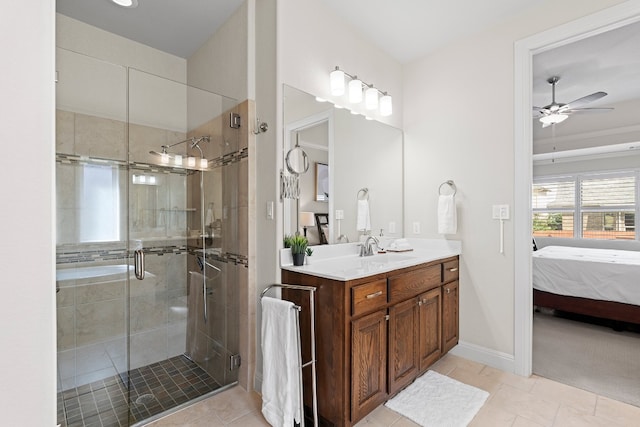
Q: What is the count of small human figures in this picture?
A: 0